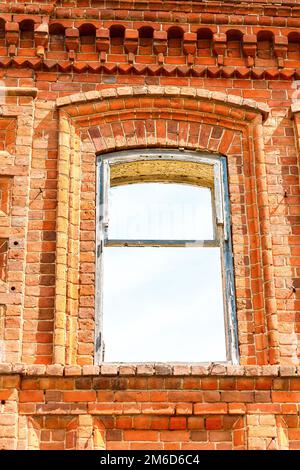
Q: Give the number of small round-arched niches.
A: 11